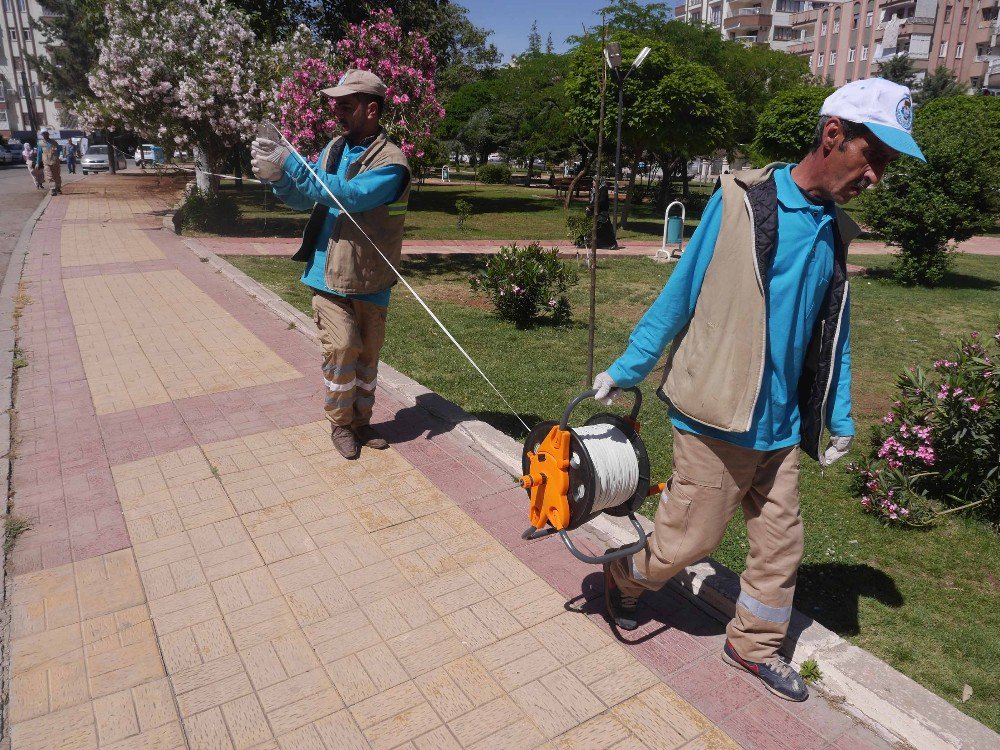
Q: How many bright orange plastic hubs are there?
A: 1